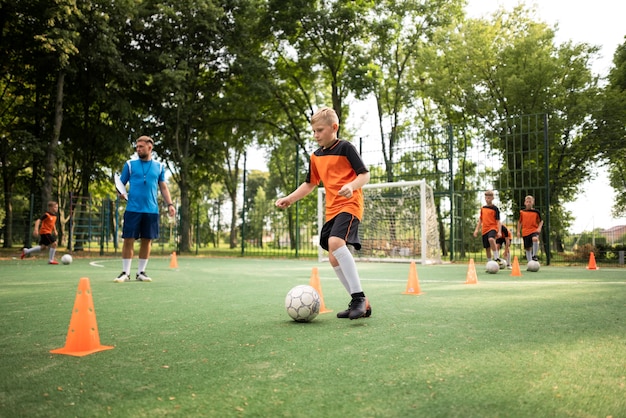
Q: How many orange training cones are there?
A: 7